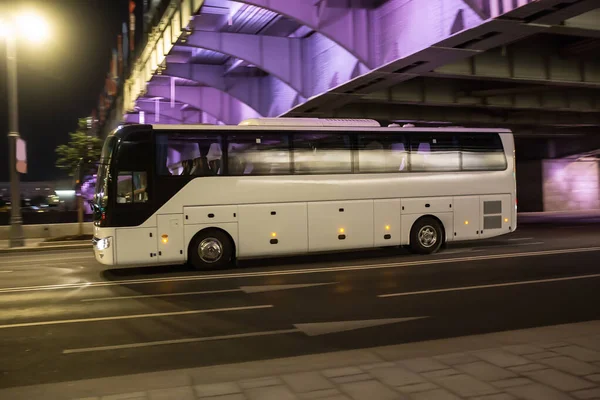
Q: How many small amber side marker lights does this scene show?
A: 6